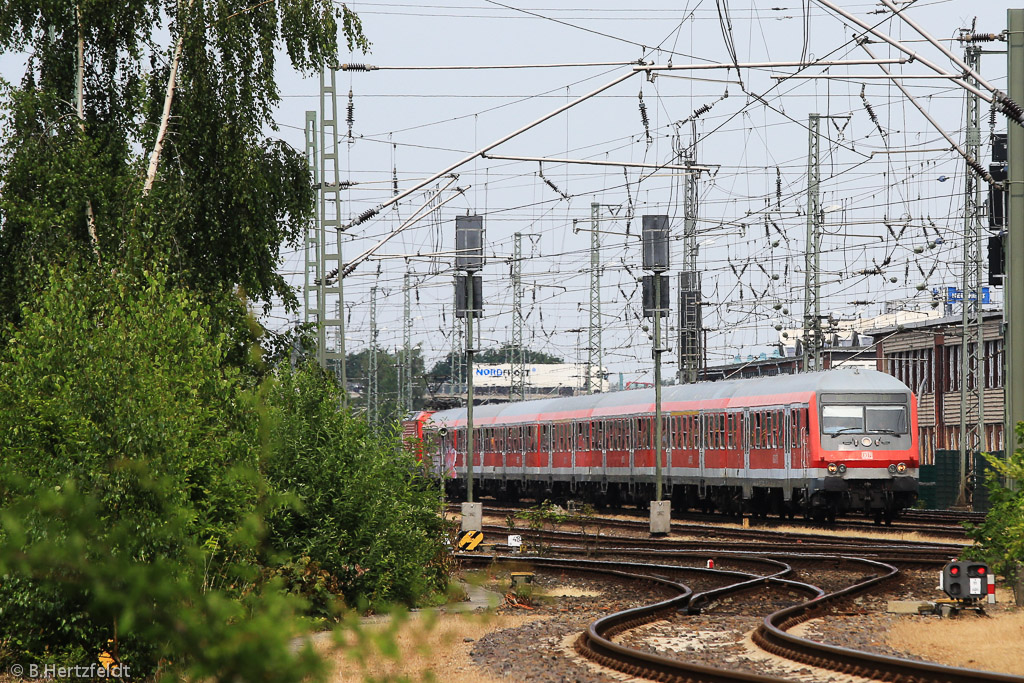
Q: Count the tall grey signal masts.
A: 2